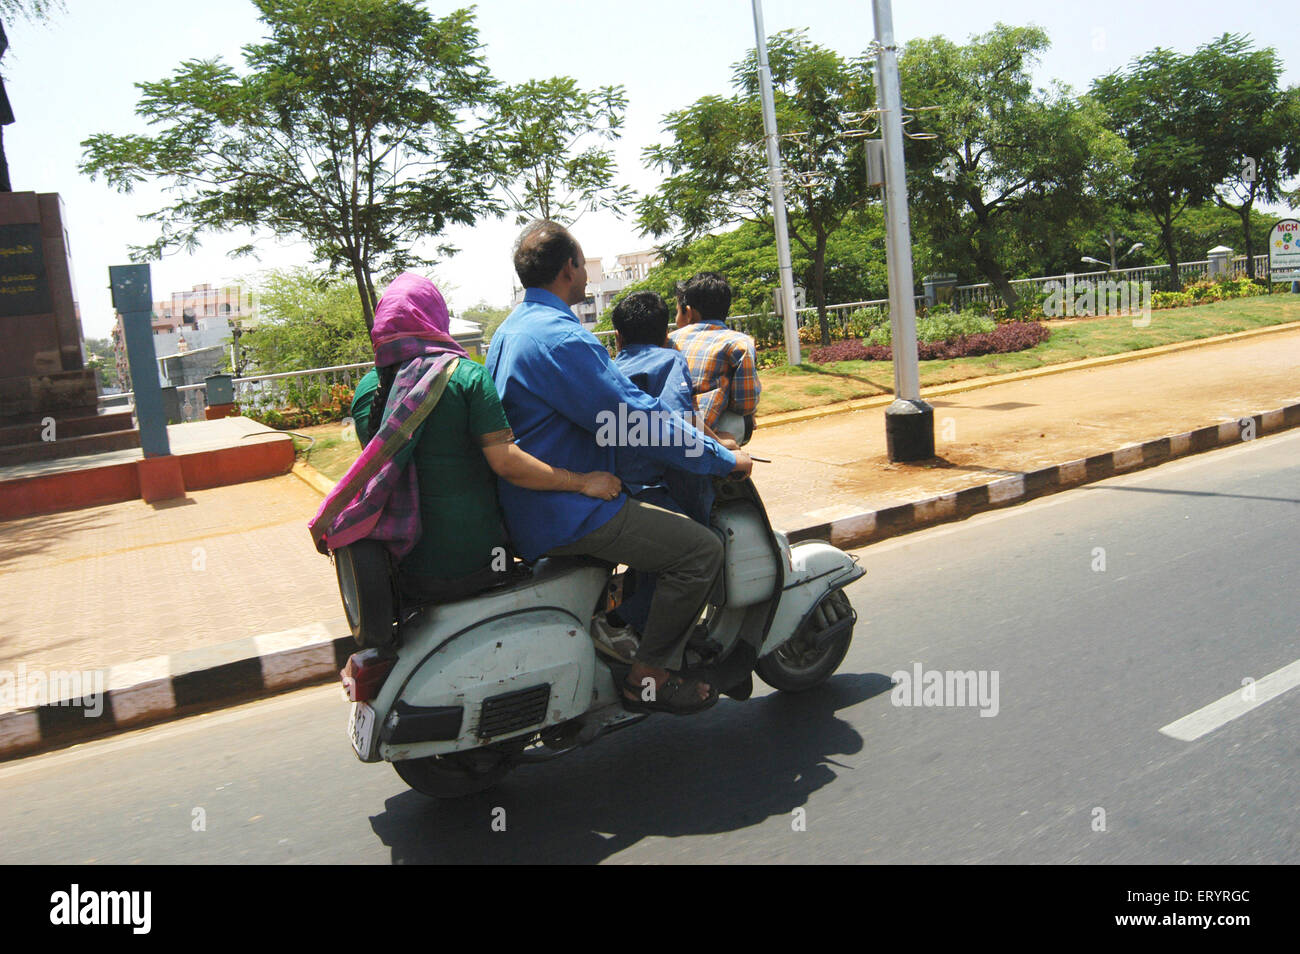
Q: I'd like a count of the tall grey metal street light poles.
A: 2